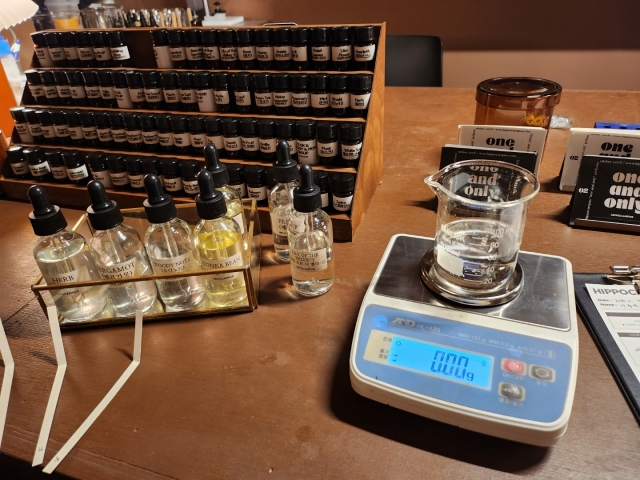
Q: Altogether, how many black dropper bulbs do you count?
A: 7